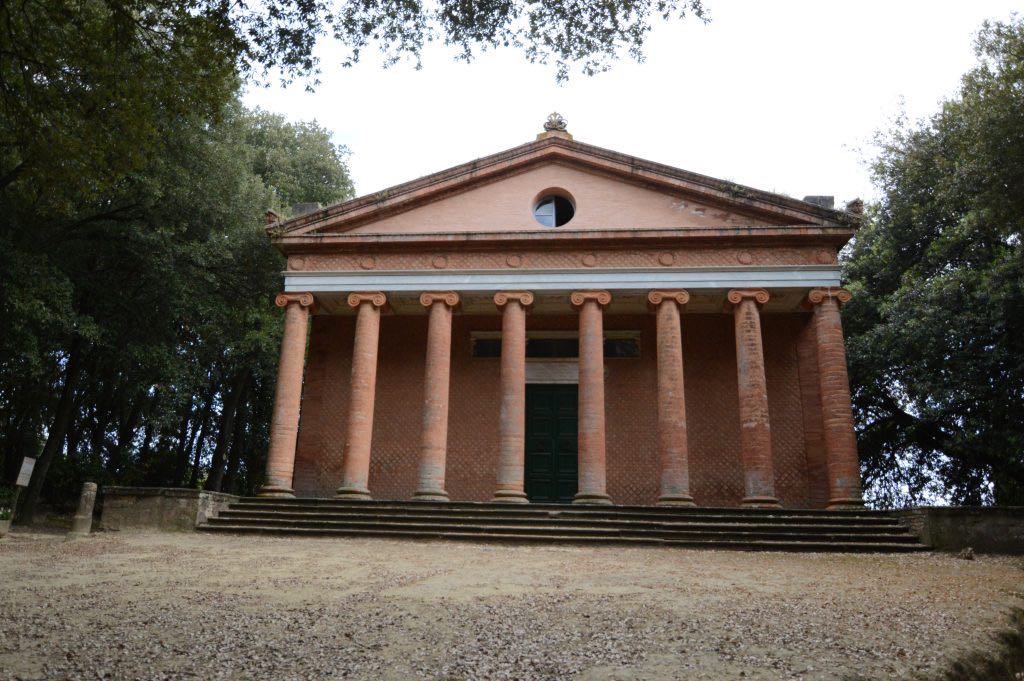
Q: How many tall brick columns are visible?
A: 8